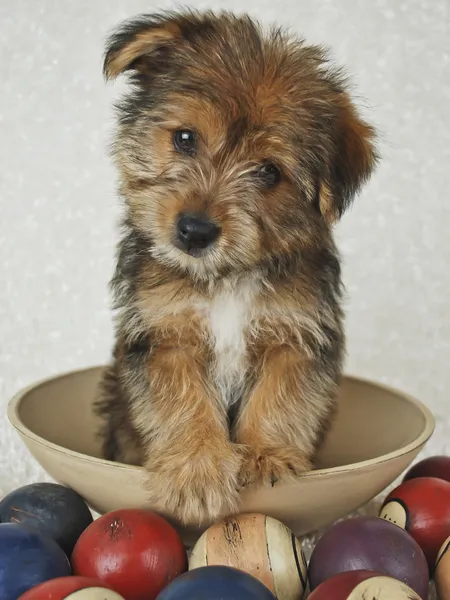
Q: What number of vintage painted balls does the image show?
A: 11